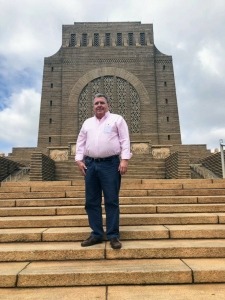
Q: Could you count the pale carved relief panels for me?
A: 4